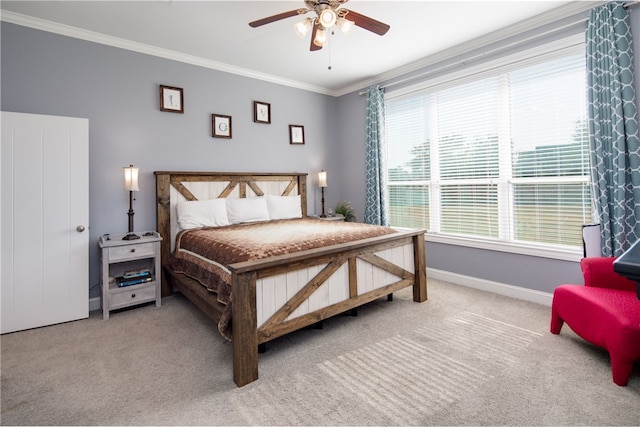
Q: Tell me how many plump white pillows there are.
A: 3